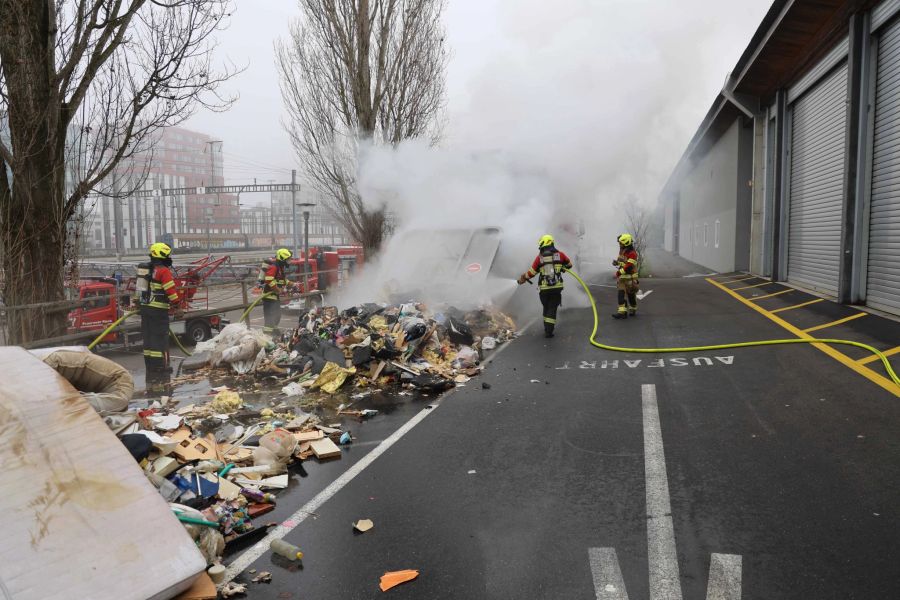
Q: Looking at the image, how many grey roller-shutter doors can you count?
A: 2